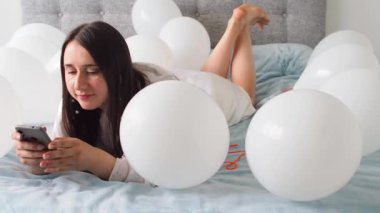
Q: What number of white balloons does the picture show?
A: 13